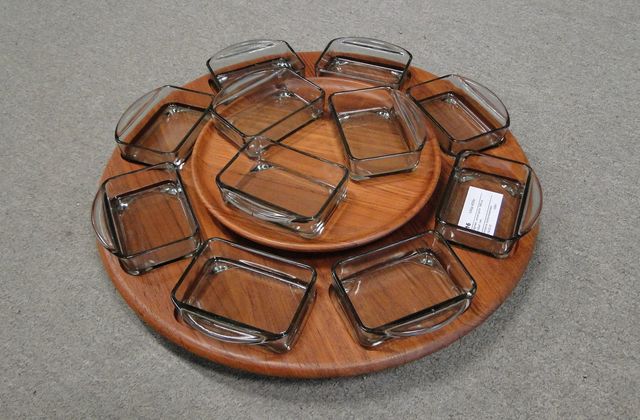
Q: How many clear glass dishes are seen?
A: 11